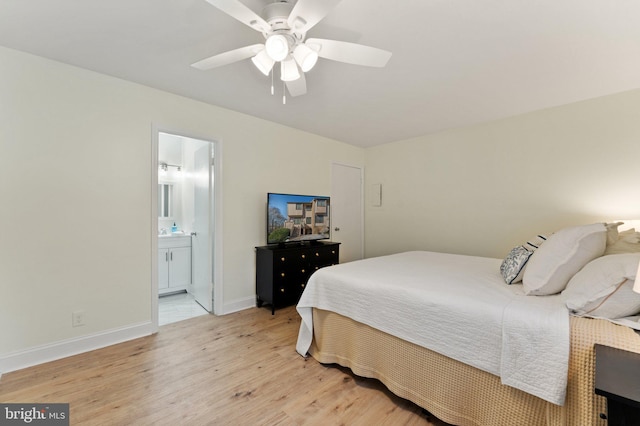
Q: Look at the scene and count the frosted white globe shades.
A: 4